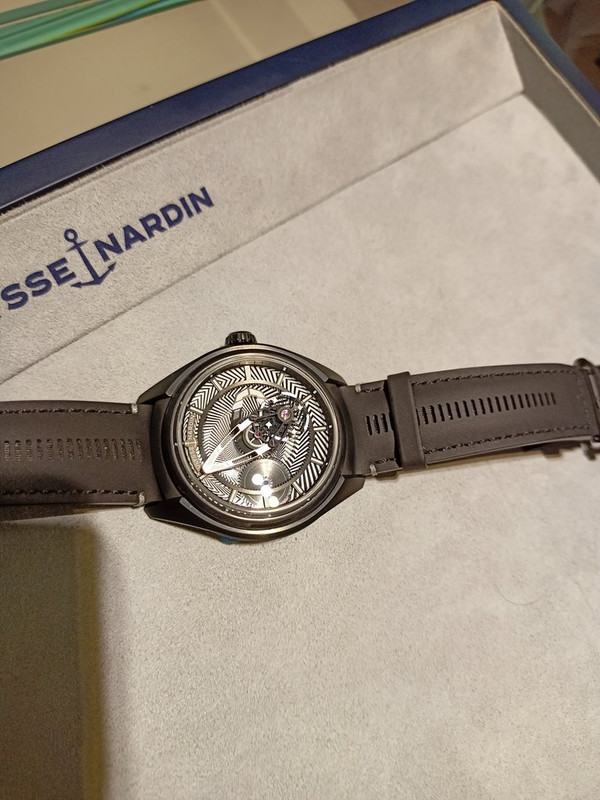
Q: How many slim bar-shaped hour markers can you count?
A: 11